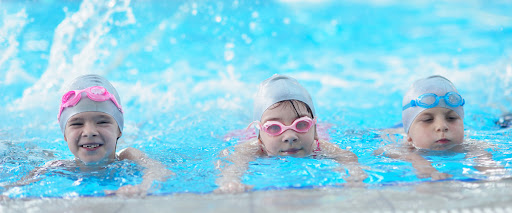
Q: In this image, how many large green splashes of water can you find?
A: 0